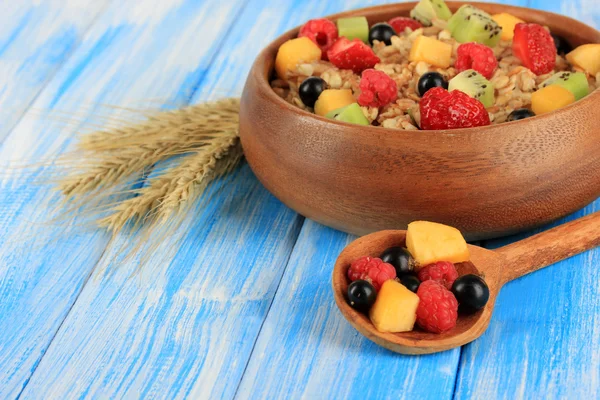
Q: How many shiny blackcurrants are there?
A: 9